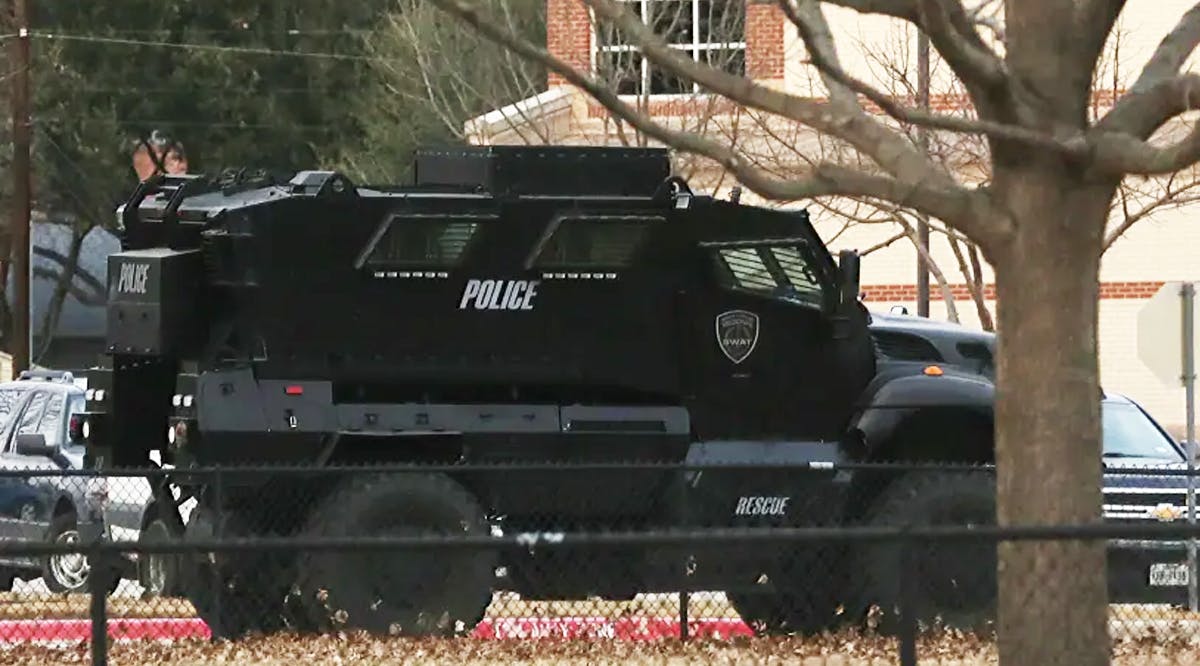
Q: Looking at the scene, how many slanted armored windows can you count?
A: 3